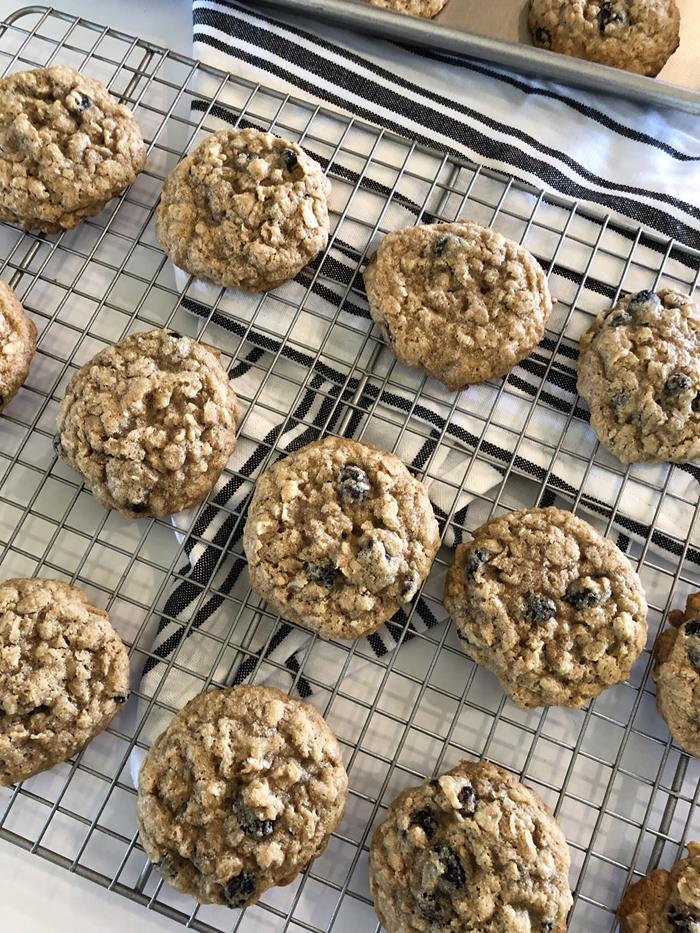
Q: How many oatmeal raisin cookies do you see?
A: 15